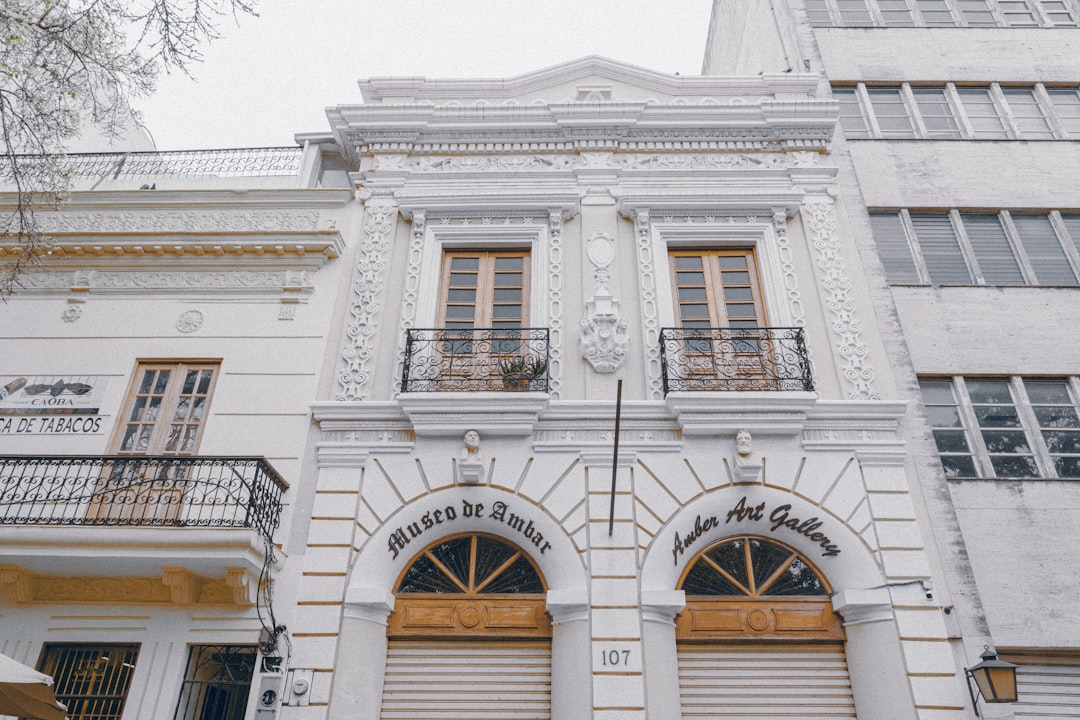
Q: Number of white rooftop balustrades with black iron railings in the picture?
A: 1